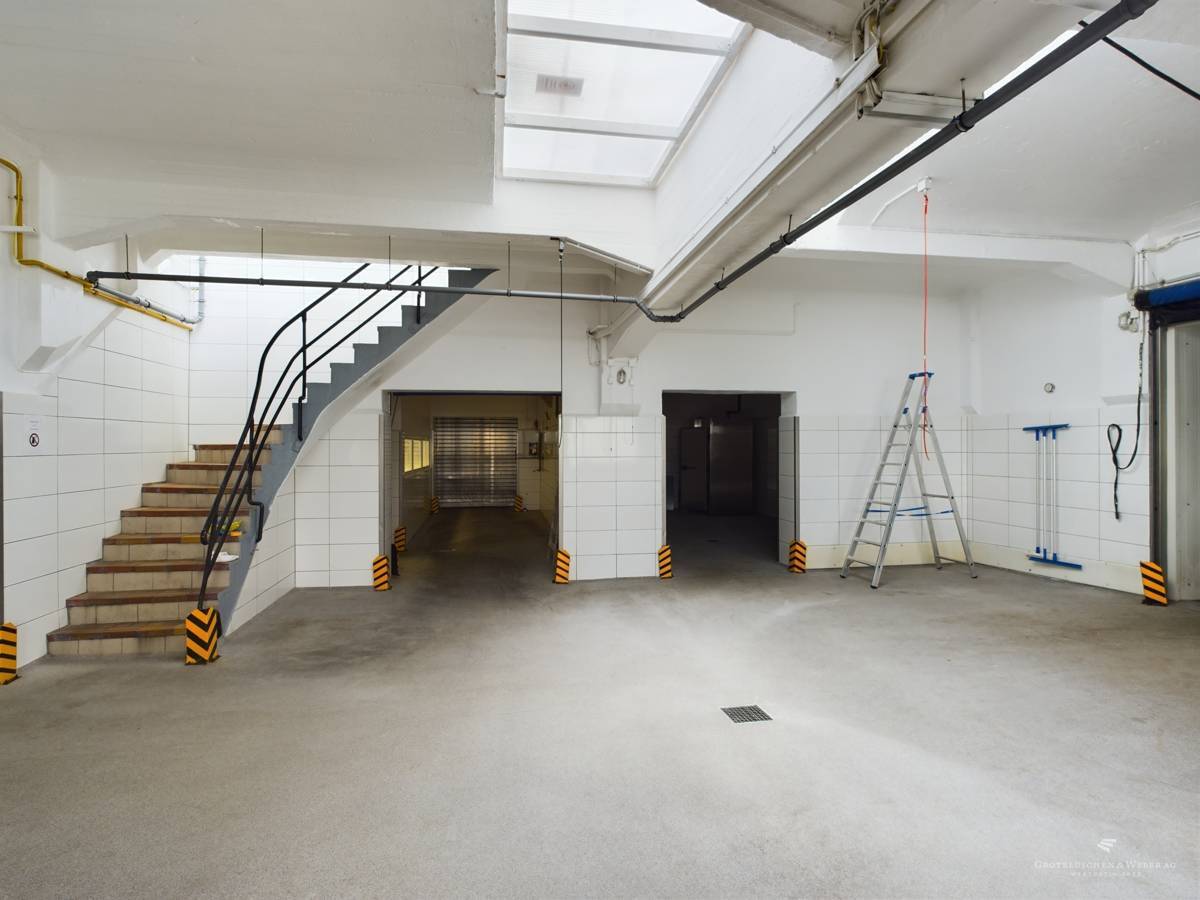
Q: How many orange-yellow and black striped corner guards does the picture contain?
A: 10